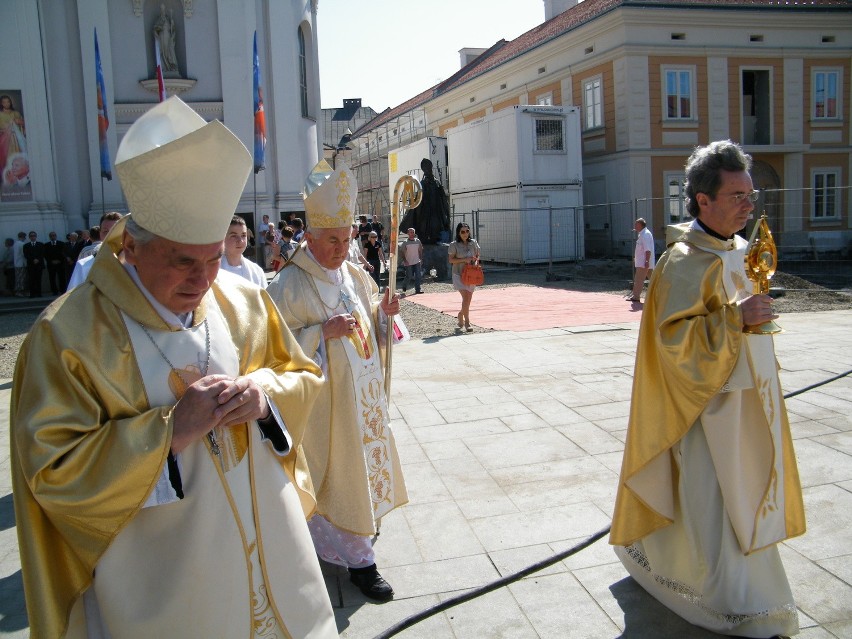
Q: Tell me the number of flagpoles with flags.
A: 3